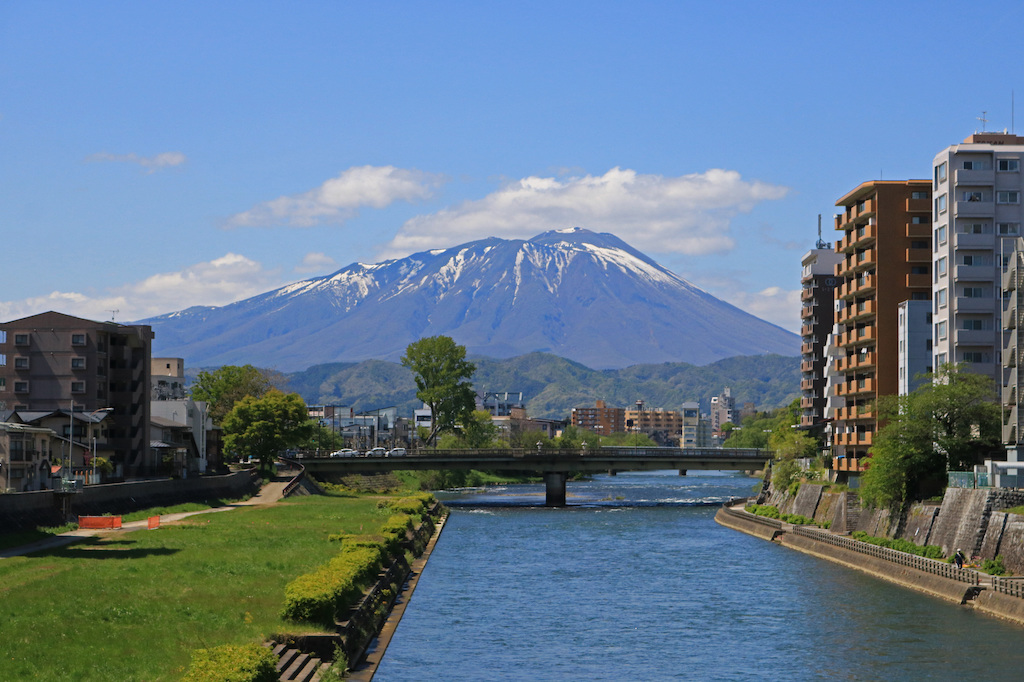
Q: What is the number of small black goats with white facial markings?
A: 0